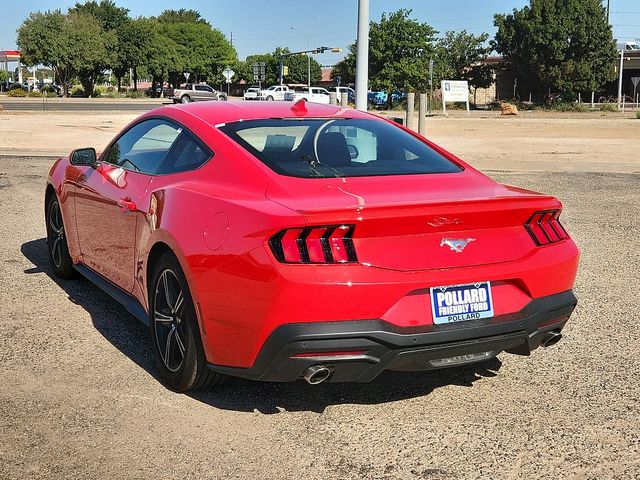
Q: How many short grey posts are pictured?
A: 4